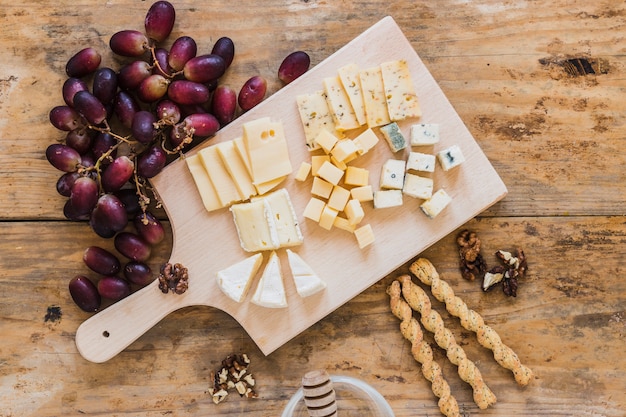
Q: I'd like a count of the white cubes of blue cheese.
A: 8